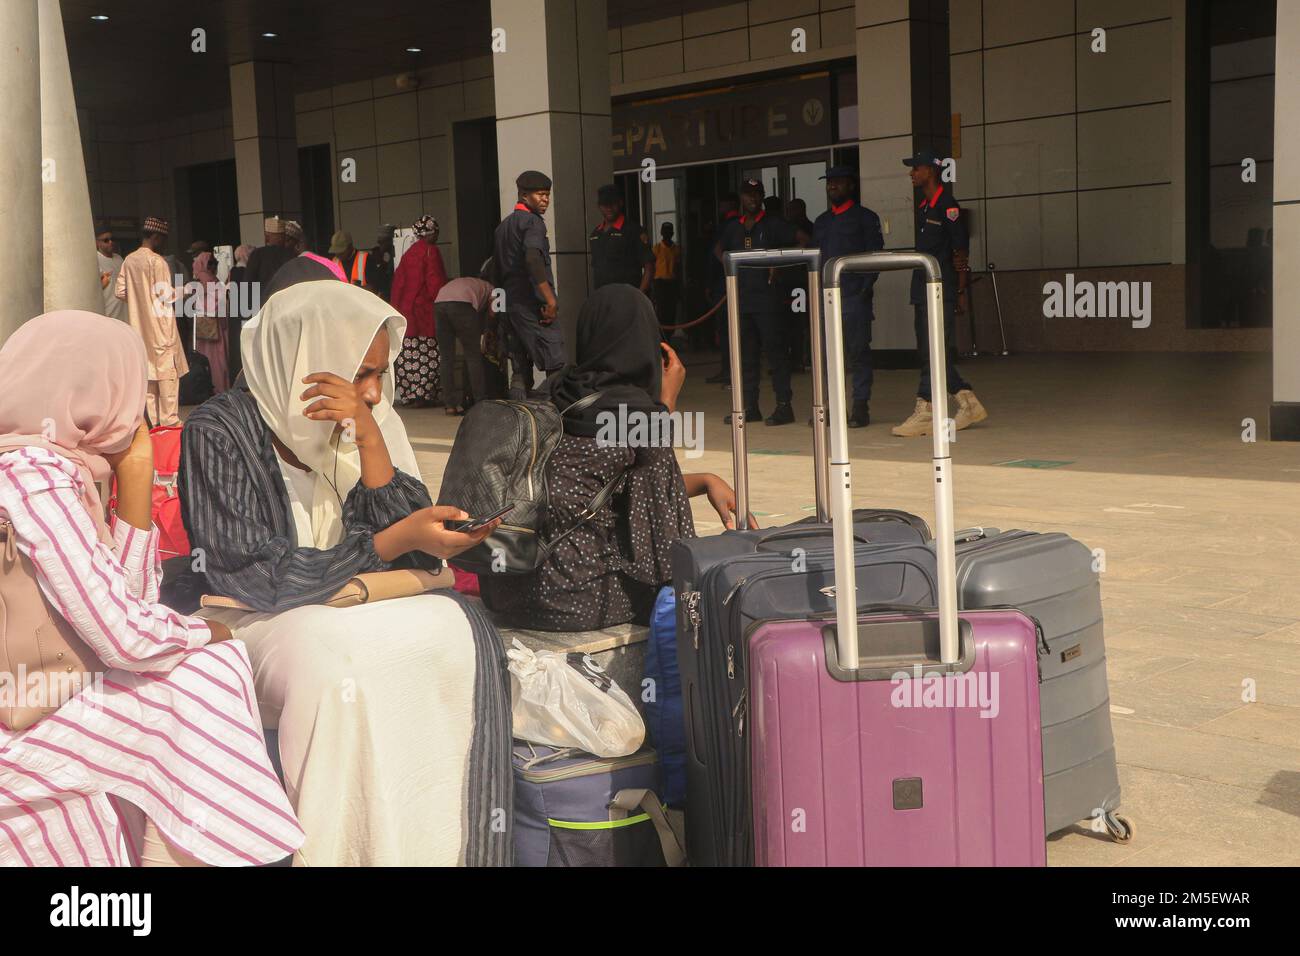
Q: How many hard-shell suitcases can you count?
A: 2